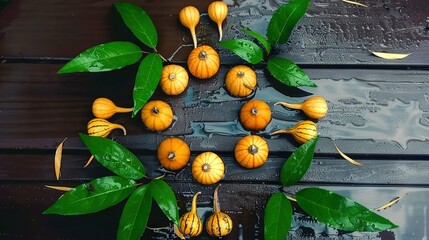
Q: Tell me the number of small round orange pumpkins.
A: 8